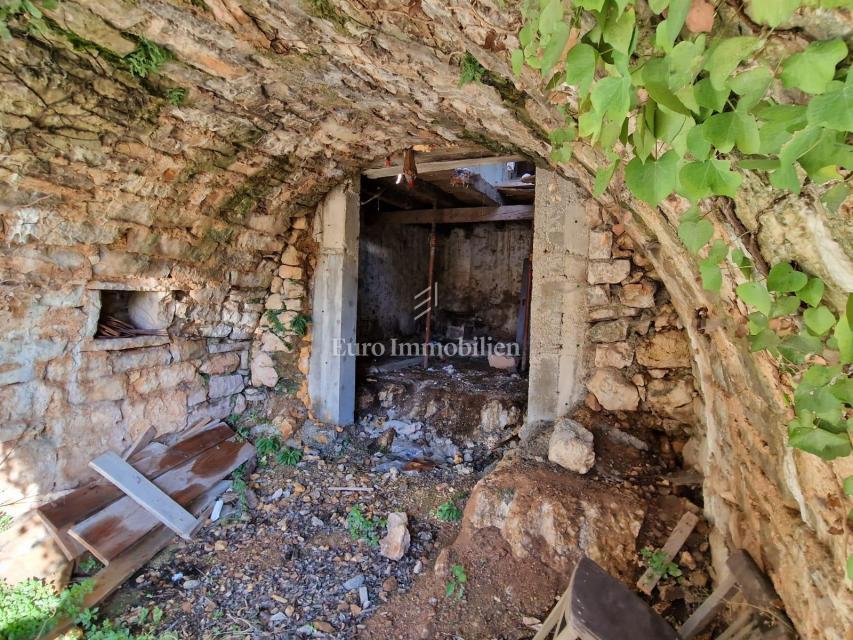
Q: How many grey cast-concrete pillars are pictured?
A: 2